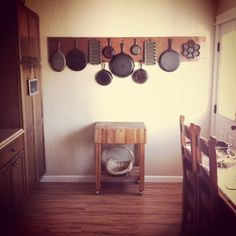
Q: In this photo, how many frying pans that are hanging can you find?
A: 8